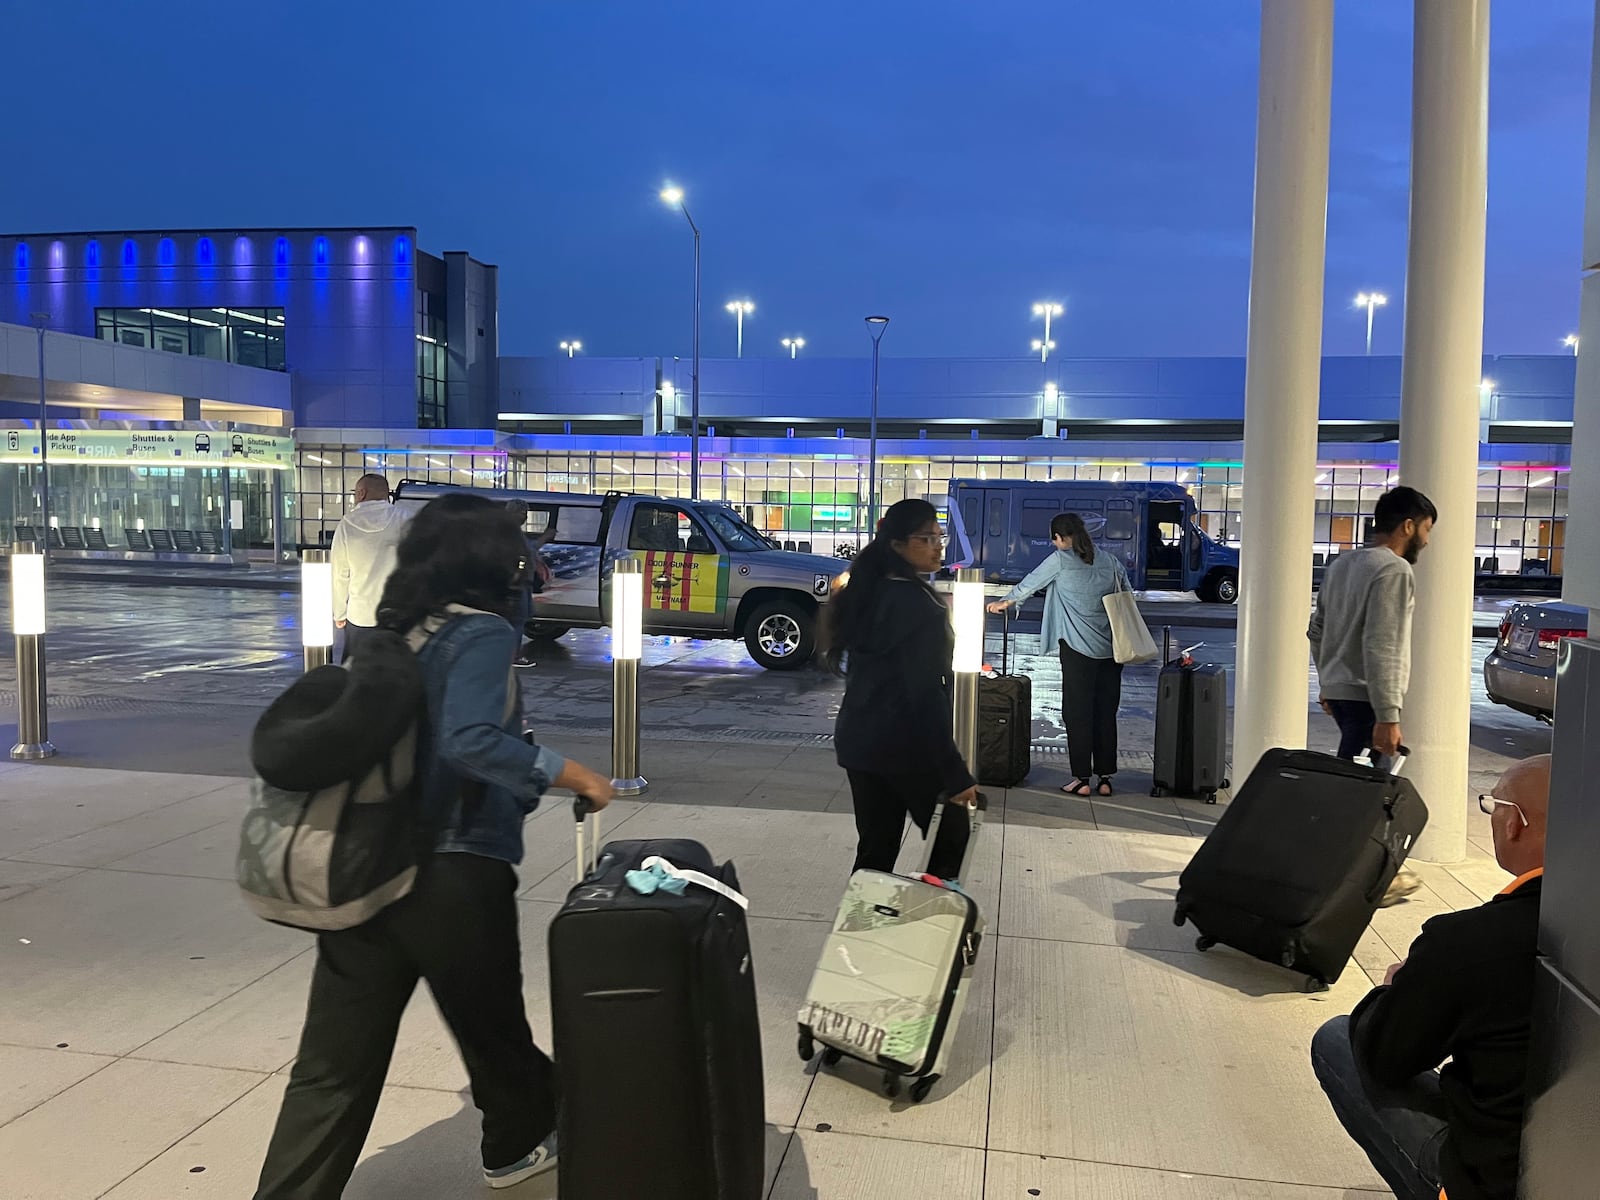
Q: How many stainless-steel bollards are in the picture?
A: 4